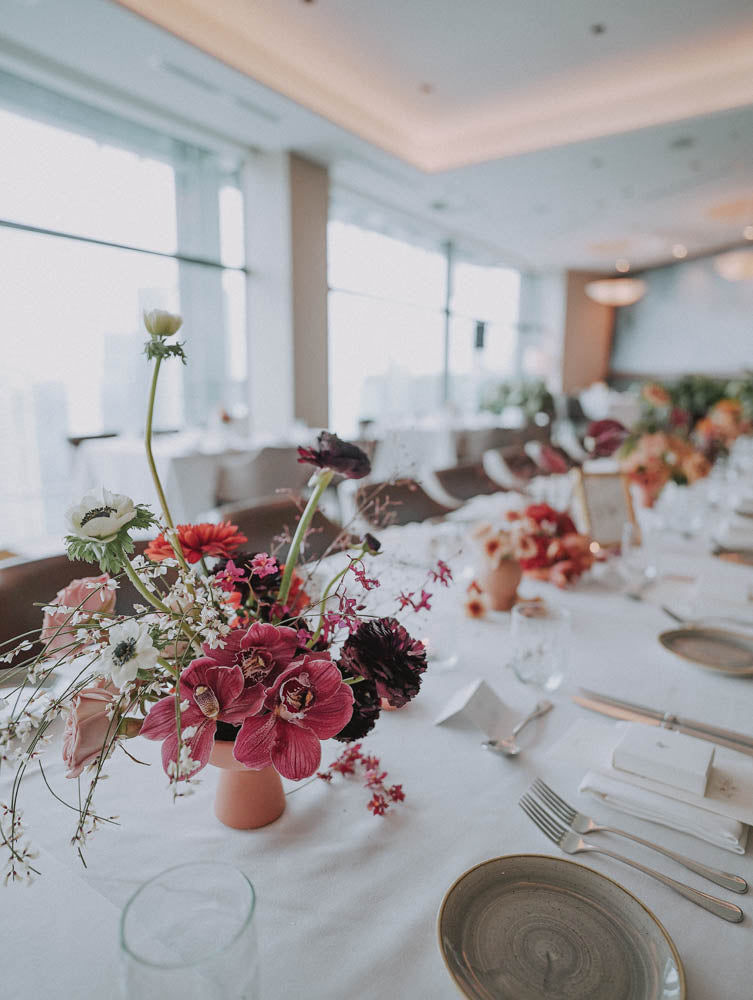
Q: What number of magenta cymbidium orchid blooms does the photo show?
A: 3